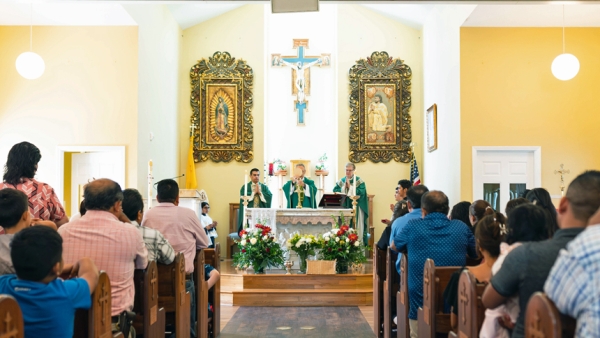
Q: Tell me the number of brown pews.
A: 12